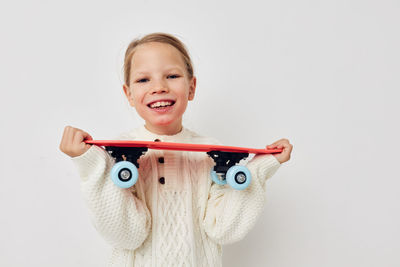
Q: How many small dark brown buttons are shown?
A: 3